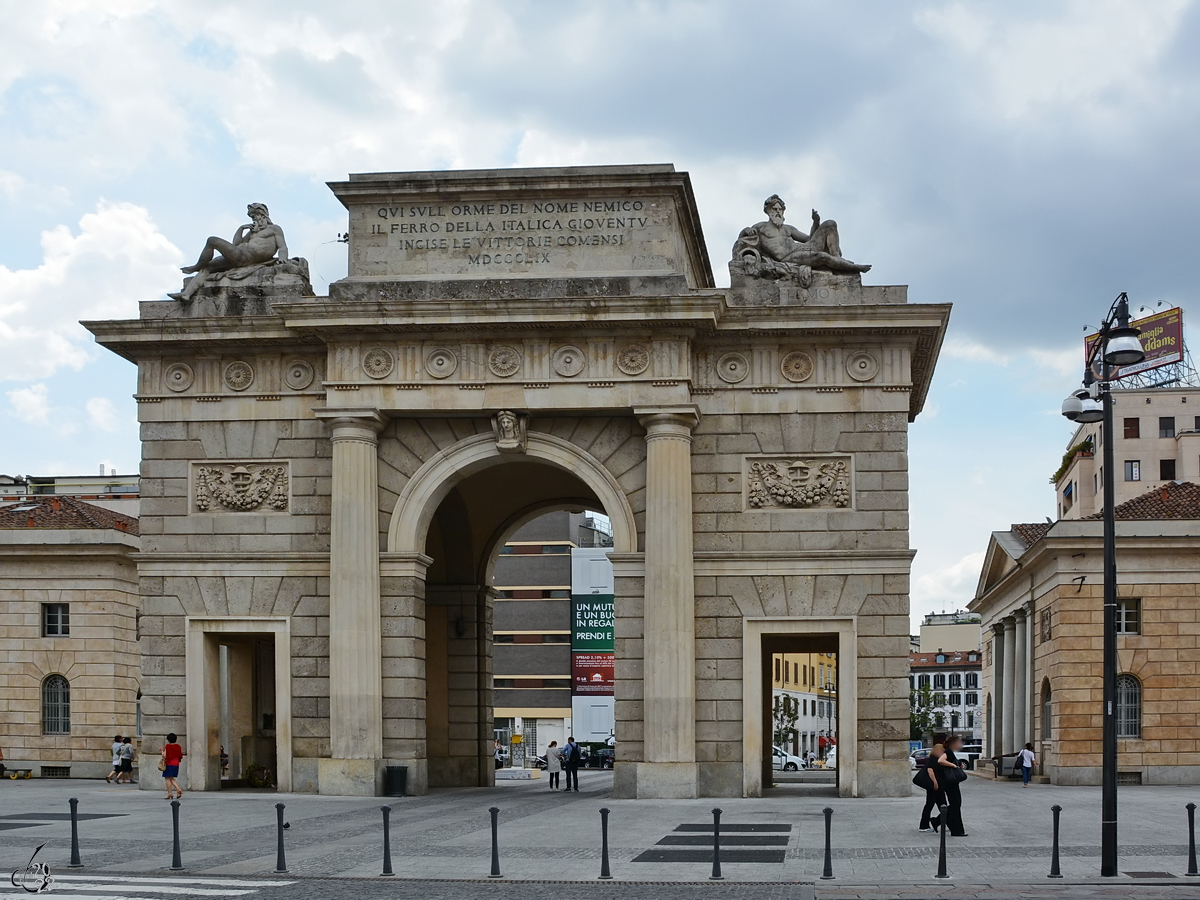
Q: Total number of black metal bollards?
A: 11